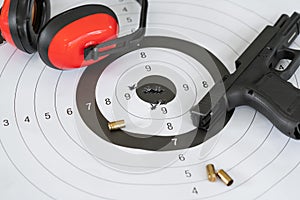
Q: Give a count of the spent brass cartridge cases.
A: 3